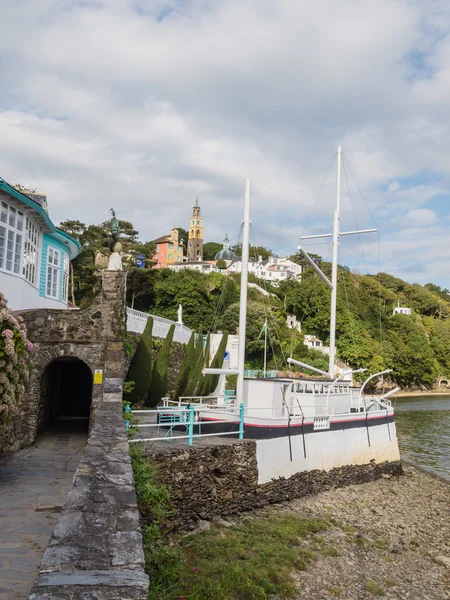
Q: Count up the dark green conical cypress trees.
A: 6